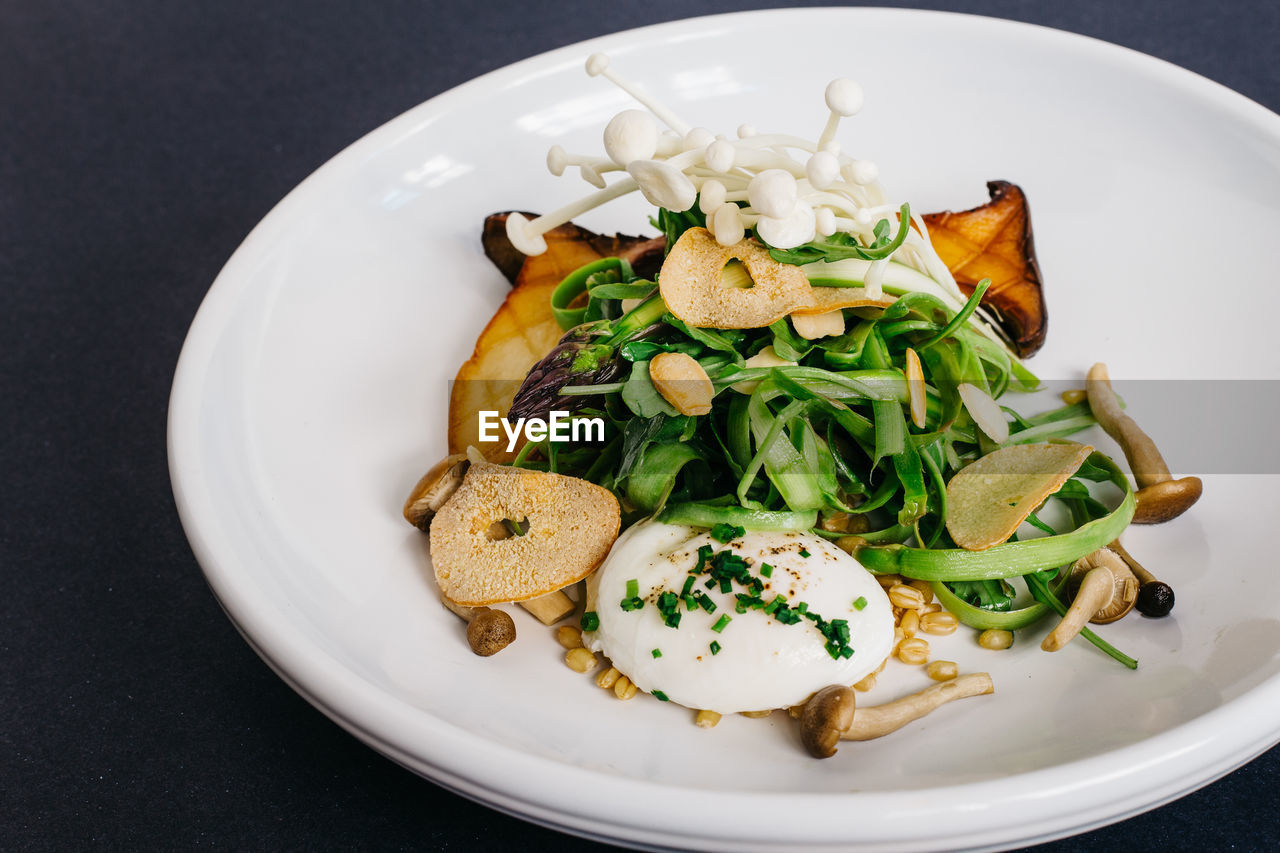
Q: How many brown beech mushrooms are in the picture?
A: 6